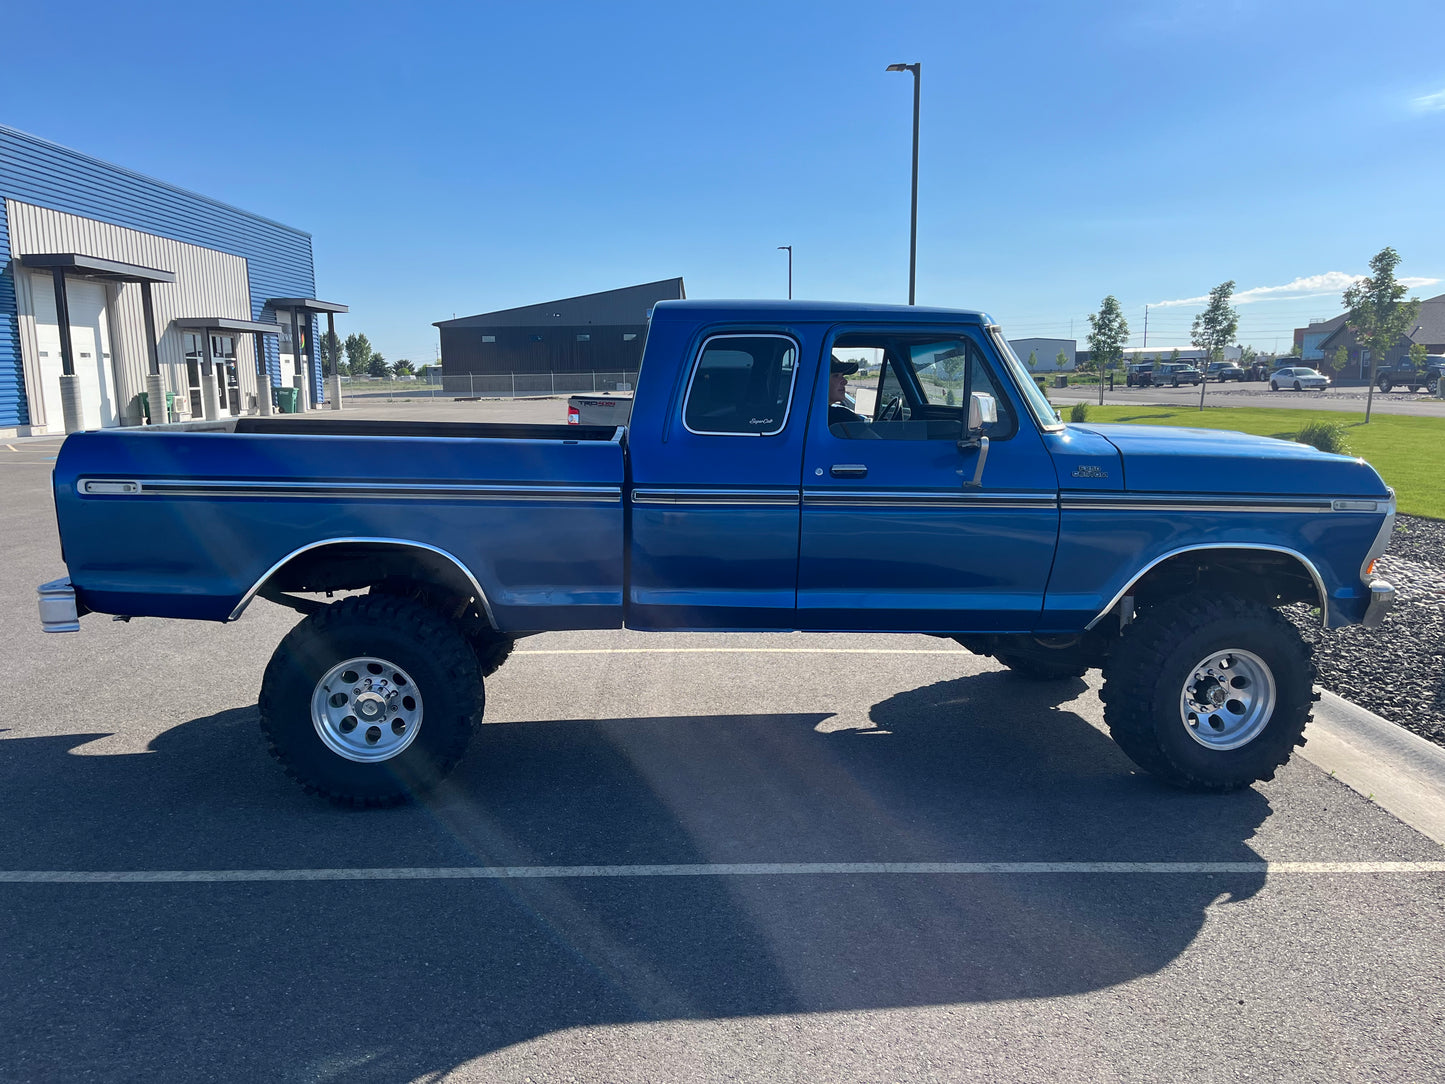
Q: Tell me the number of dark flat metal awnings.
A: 3